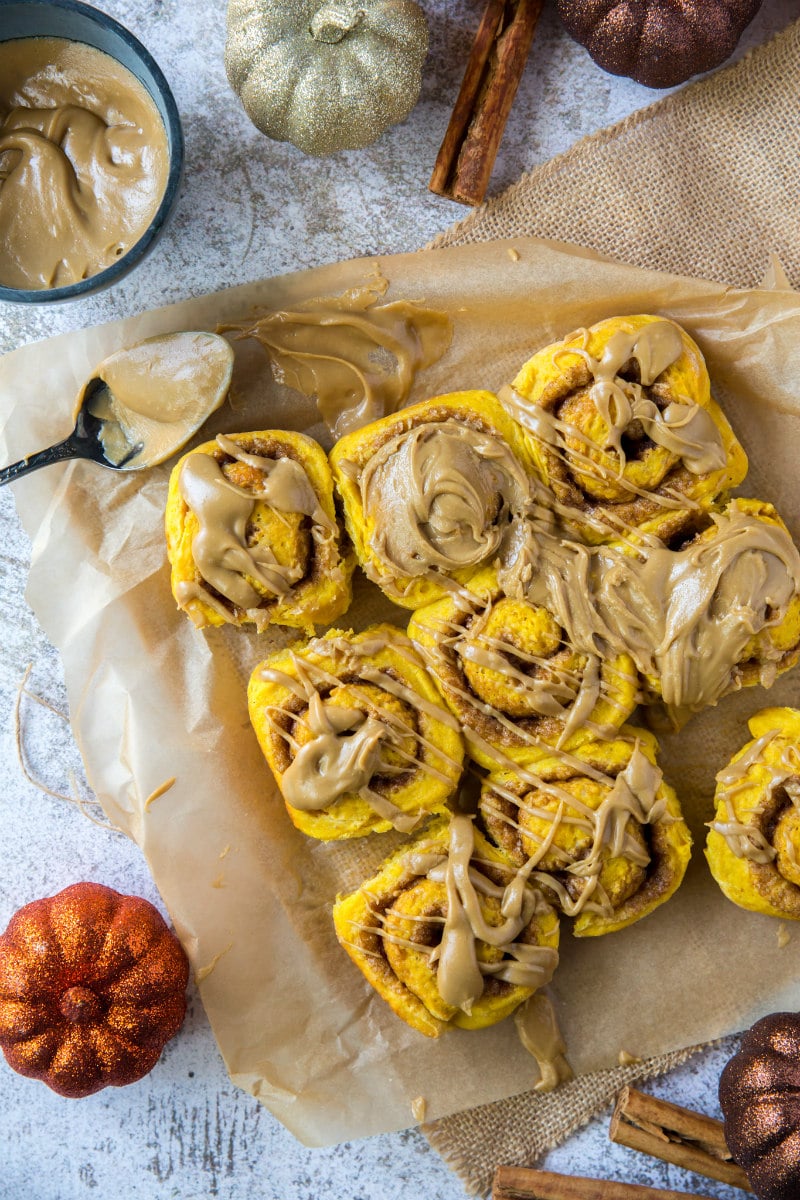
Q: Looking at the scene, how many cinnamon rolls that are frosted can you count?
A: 9